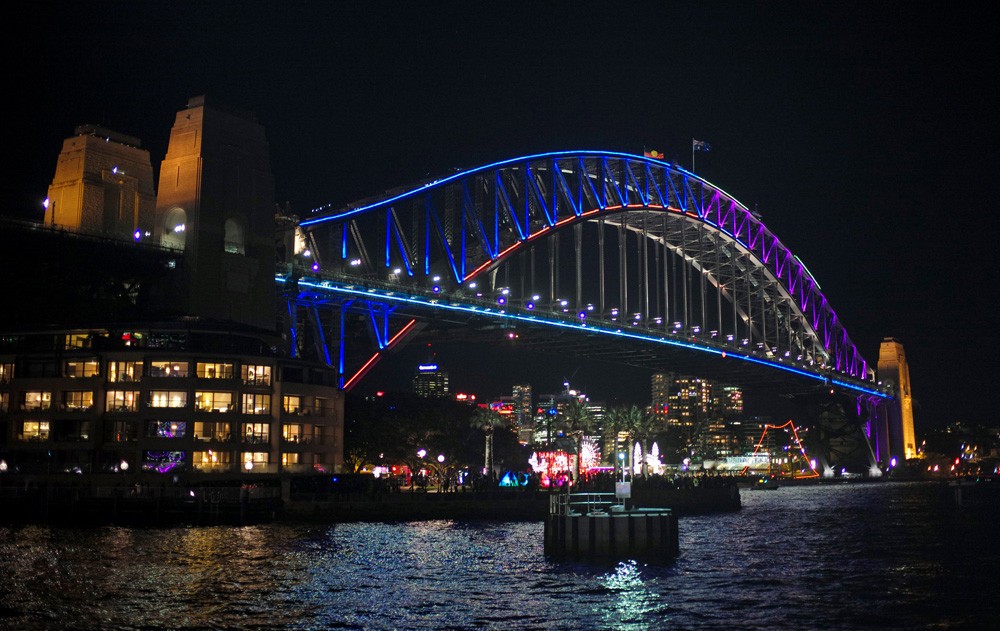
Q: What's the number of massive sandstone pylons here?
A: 3